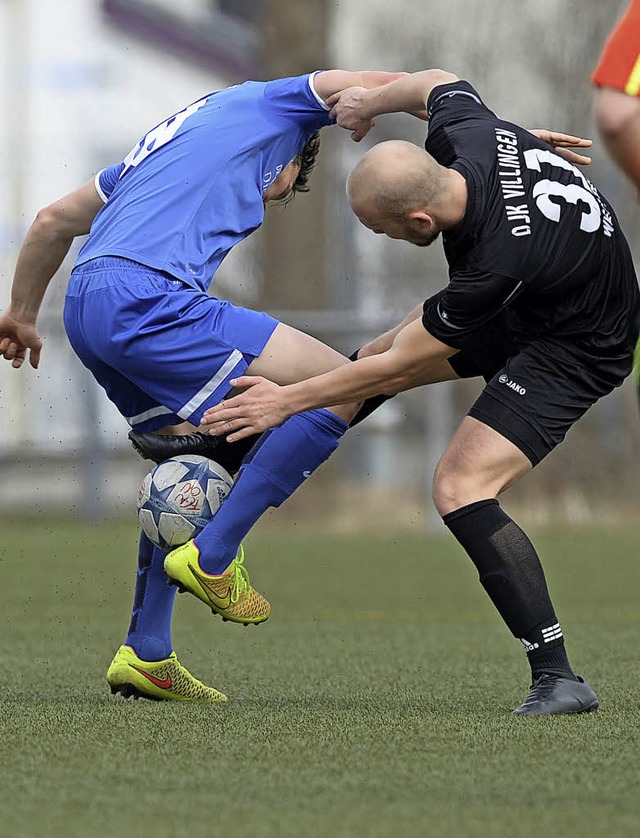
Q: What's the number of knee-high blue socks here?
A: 2